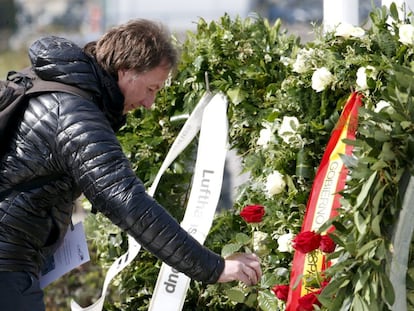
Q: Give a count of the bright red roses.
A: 5